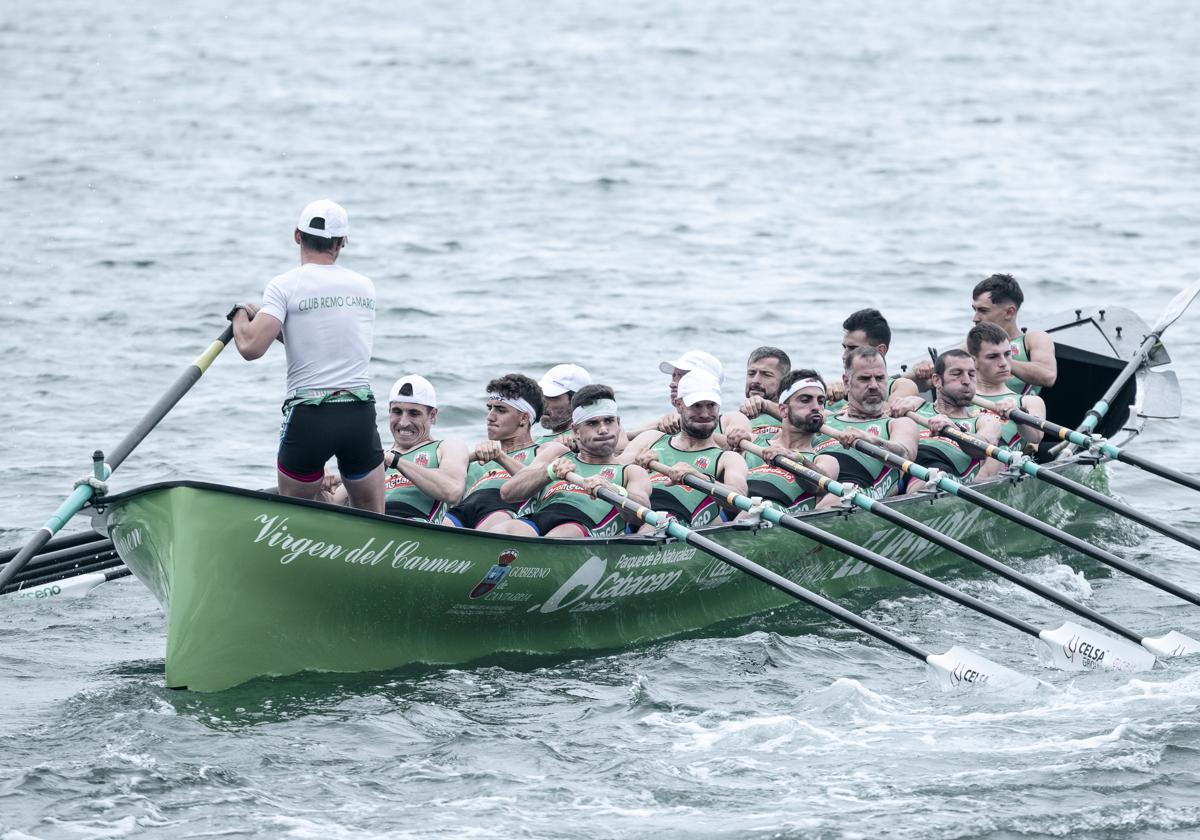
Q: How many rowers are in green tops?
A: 13